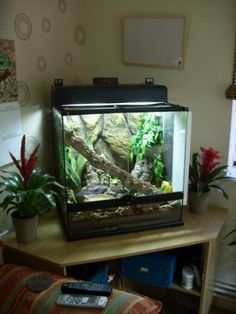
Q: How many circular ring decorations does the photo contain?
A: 7